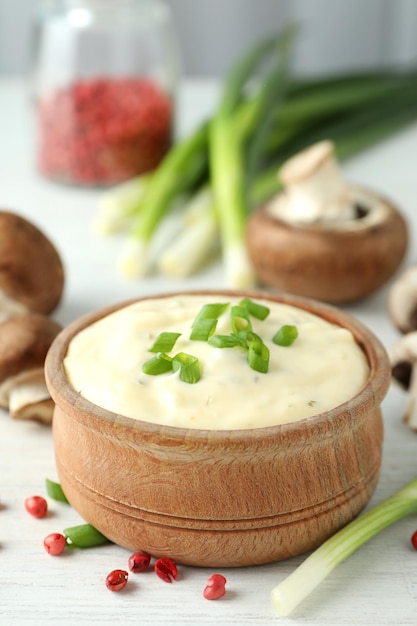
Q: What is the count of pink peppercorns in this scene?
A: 7